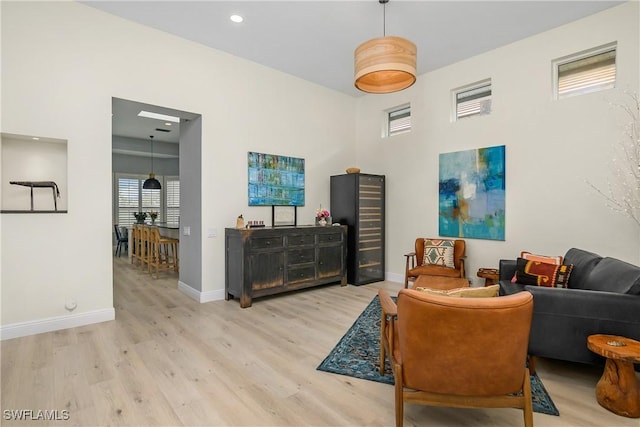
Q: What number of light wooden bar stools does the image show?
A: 4